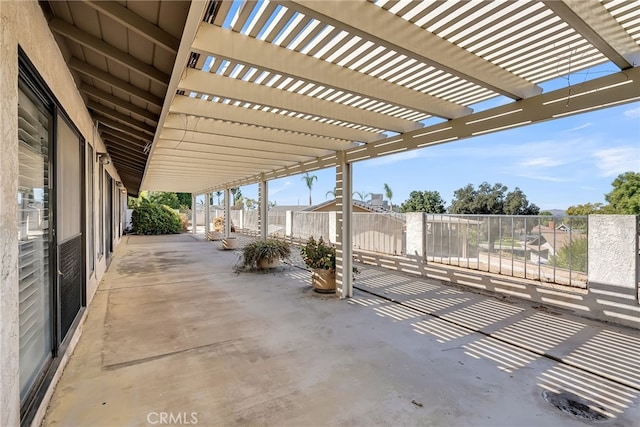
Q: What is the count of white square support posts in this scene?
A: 5